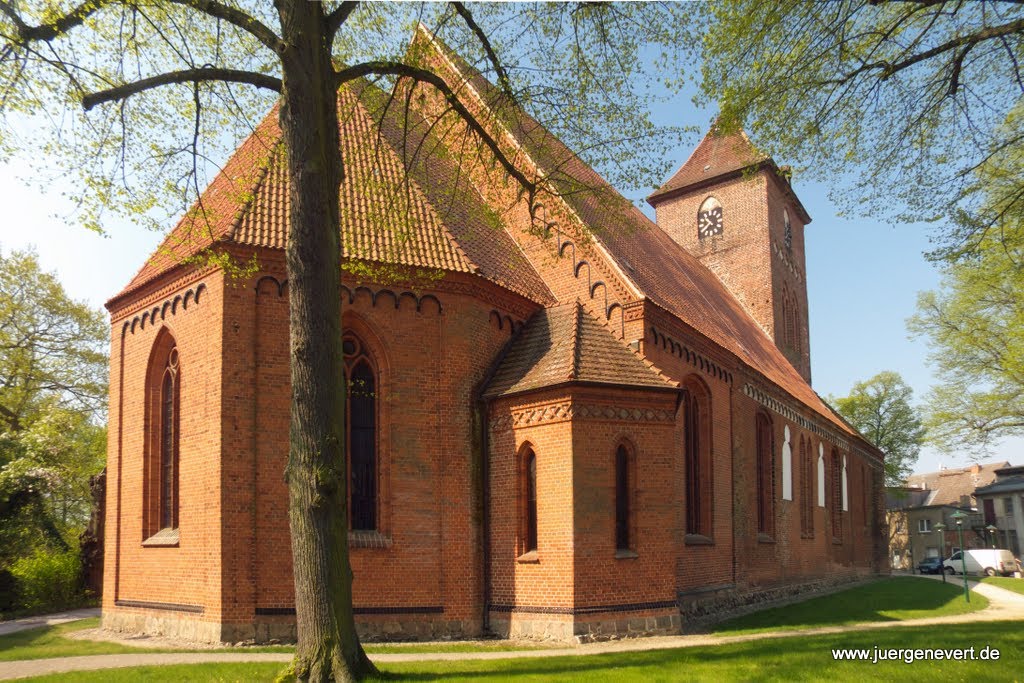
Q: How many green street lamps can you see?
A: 3